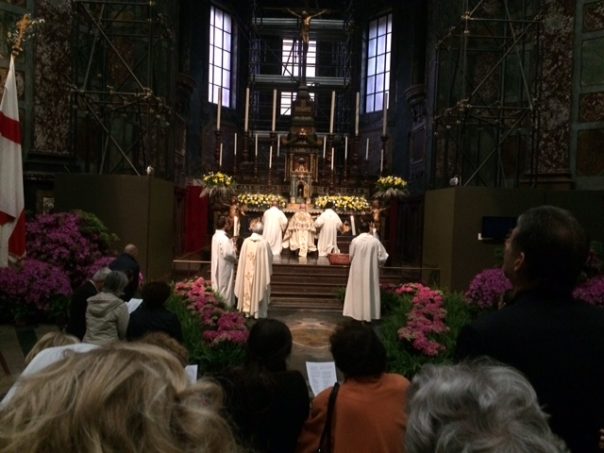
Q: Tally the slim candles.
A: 10